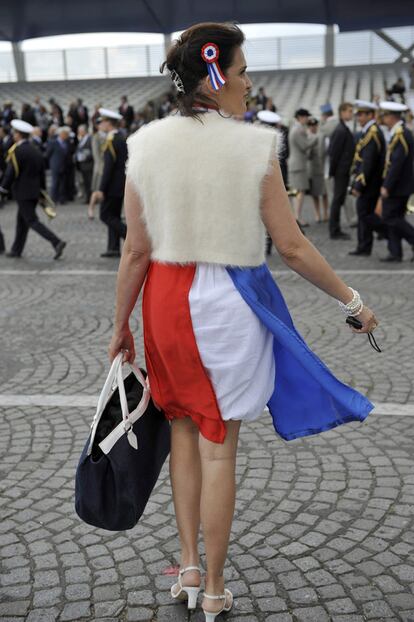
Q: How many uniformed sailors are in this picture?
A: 5